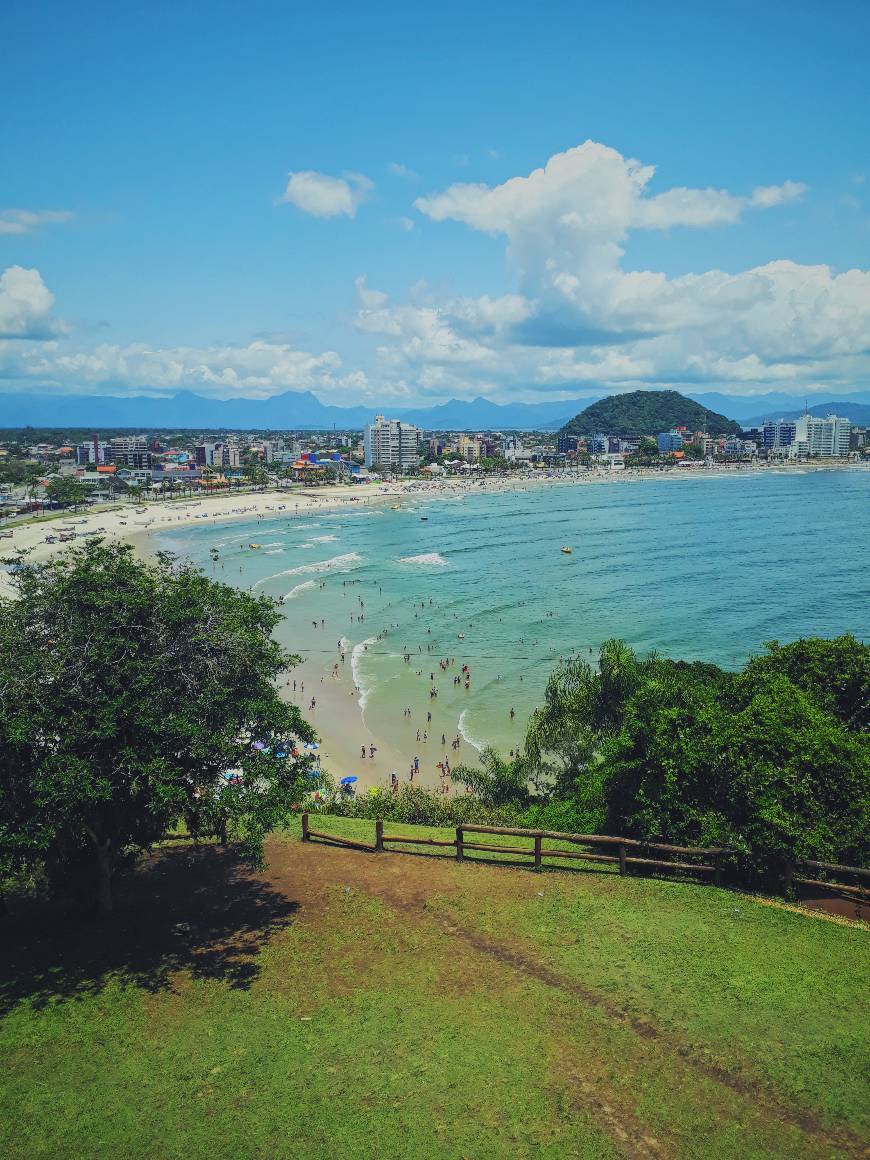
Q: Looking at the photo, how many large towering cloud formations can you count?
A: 1